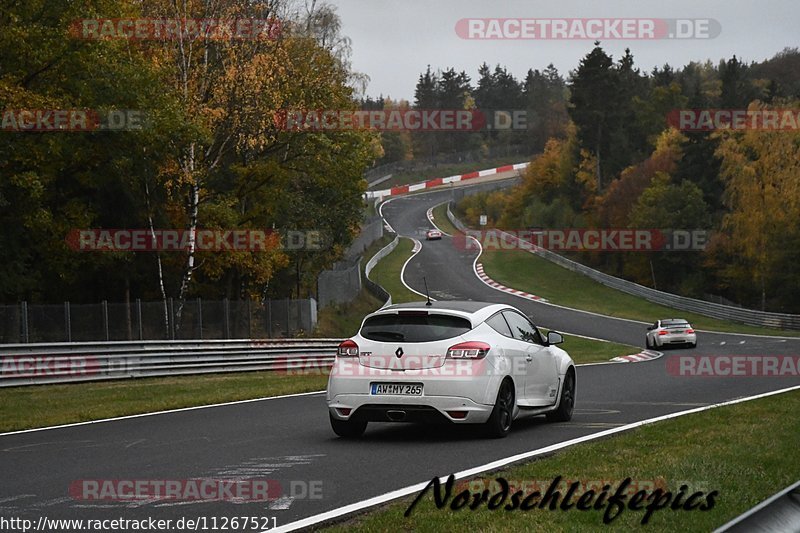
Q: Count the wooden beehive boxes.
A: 0